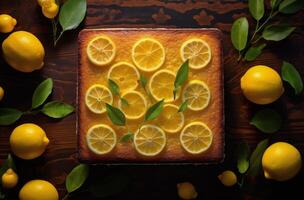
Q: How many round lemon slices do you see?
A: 12